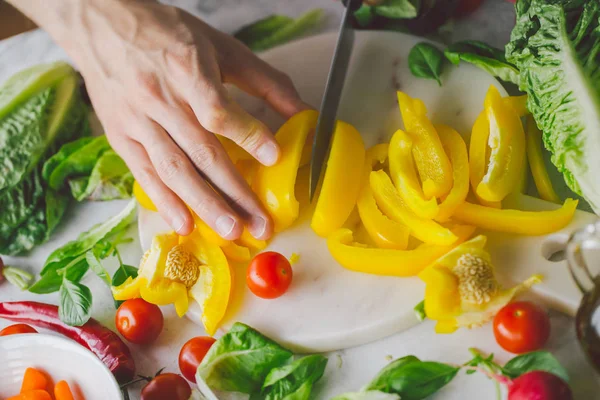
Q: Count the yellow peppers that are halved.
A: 2